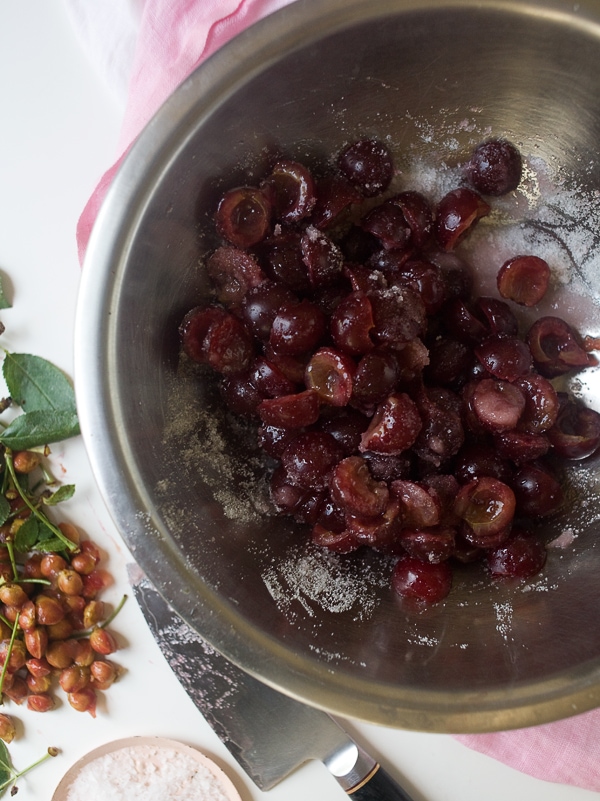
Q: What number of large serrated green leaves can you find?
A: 2